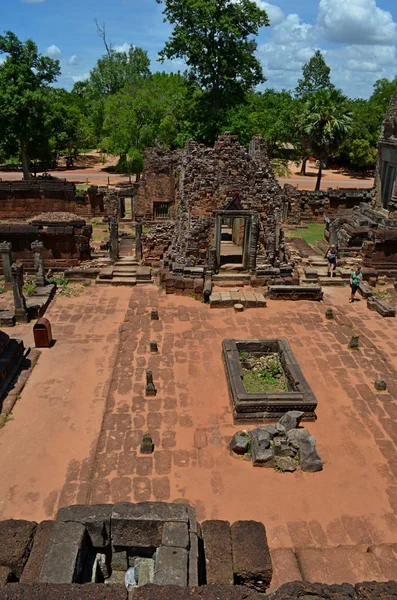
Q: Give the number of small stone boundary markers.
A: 7